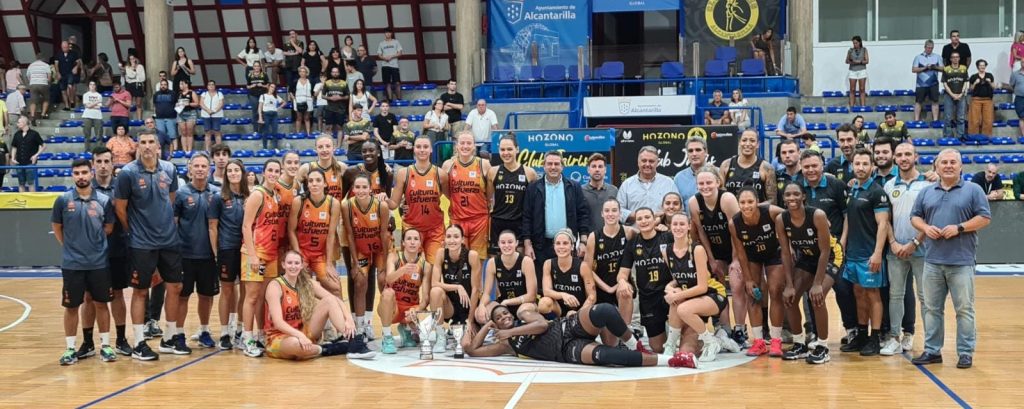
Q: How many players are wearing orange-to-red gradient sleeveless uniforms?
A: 10